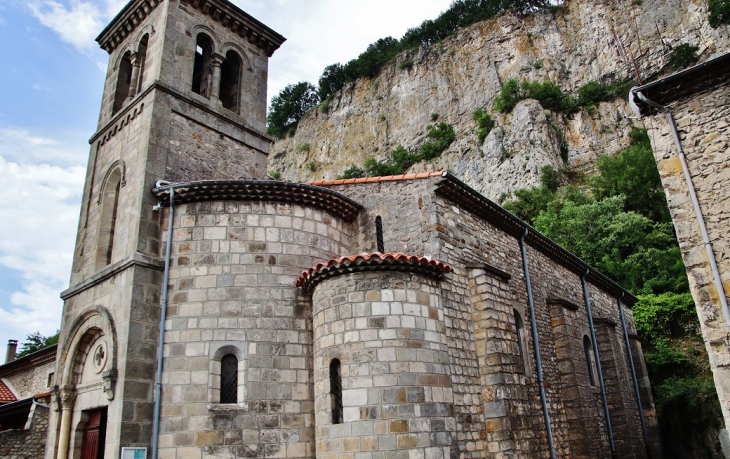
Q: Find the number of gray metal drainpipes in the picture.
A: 5